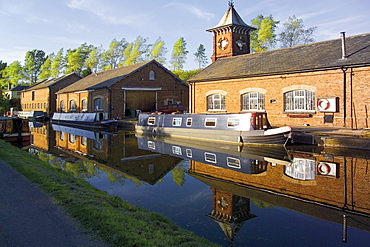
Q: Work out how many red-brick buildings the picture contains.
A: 3